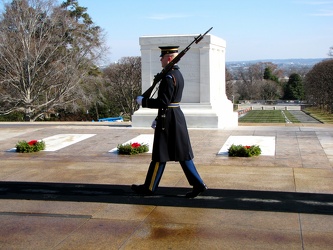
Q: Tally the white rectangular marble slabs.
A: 3